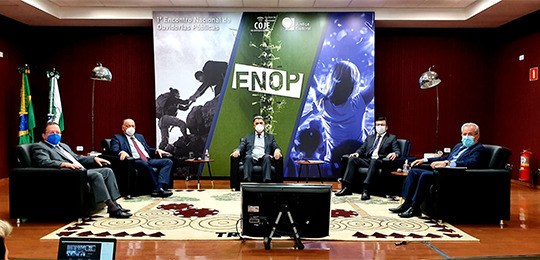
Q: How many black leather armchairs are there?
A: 5